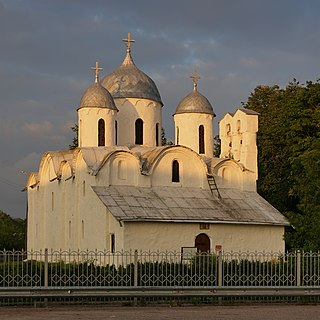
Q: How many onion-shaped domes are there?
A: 3